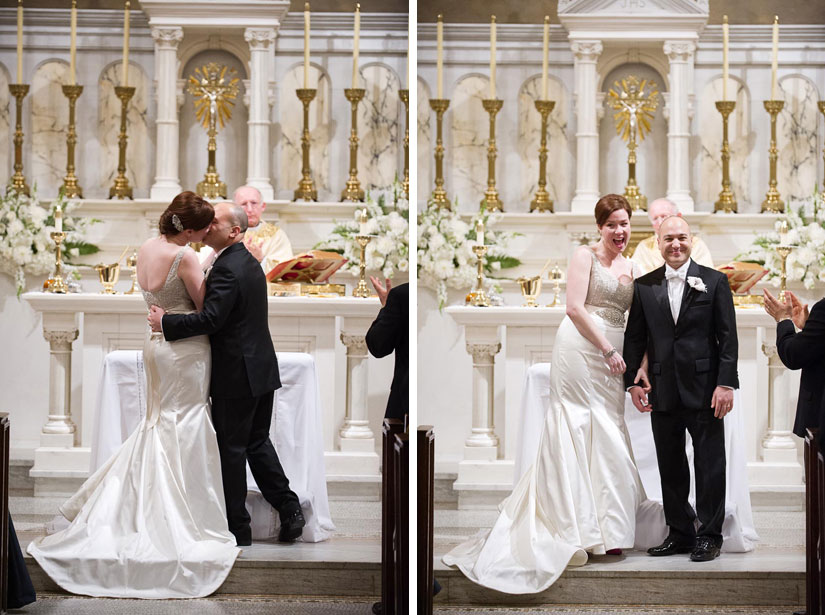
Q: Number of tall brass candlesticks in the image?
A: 12